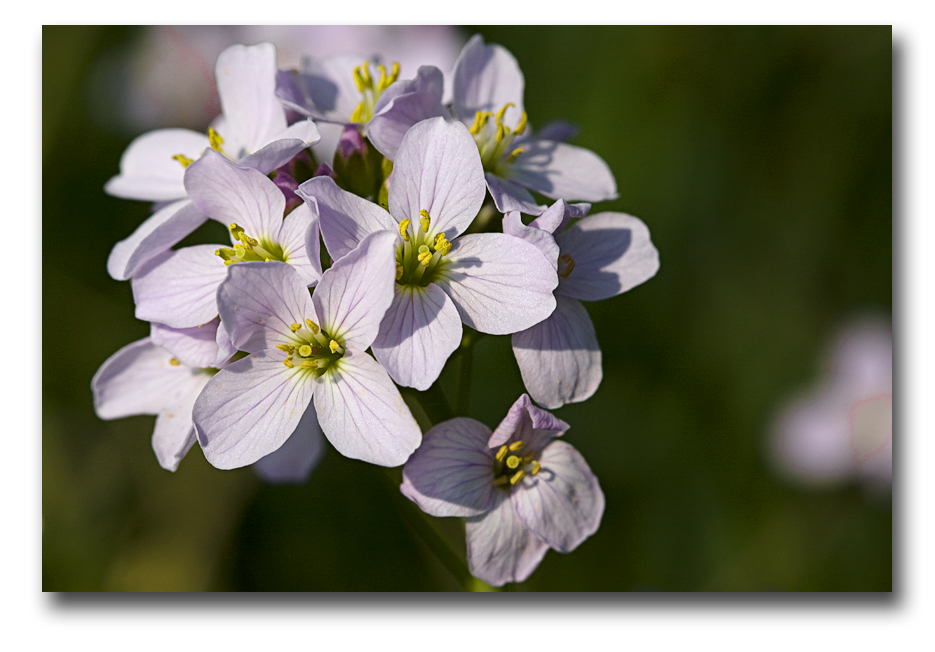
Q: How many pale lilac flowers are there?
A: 9